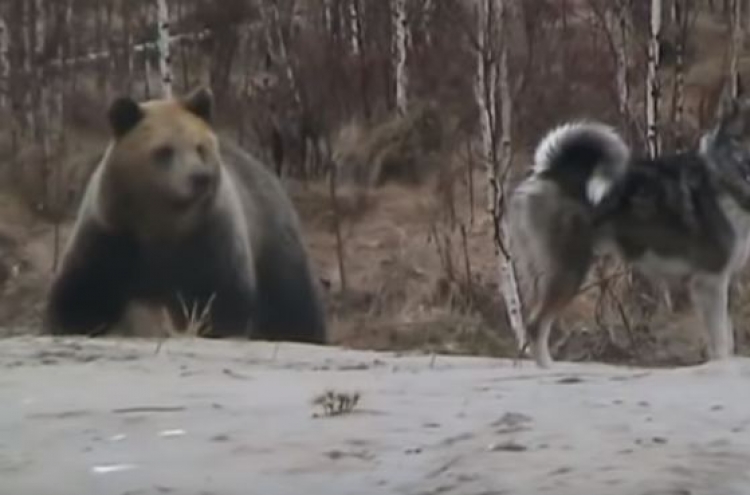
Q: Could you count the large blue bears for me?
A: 0